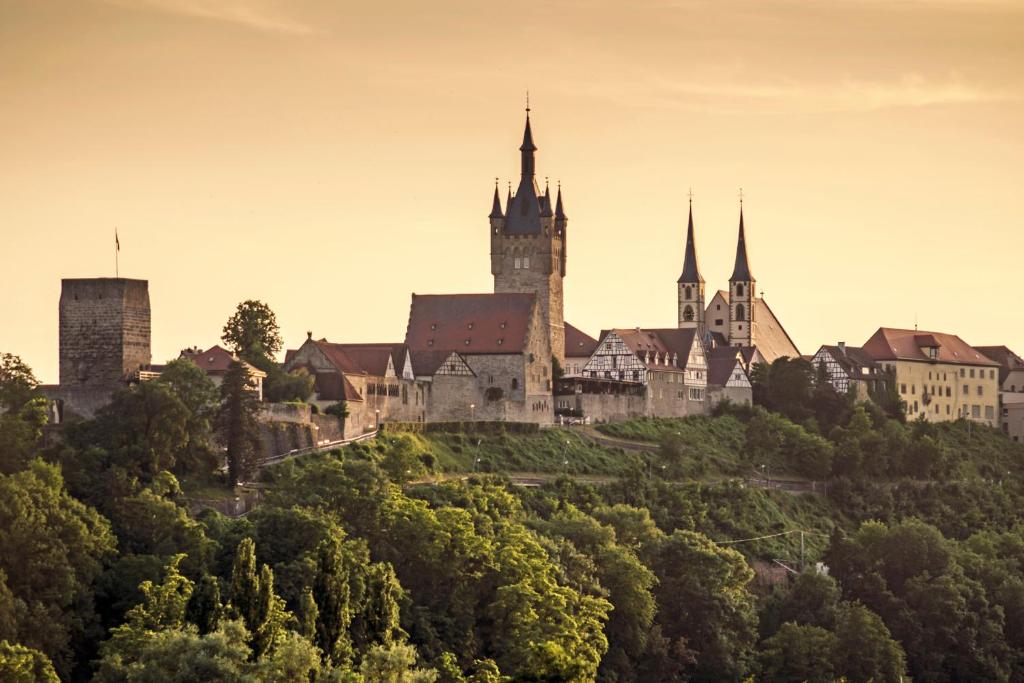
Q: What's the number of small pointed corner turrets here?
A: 4